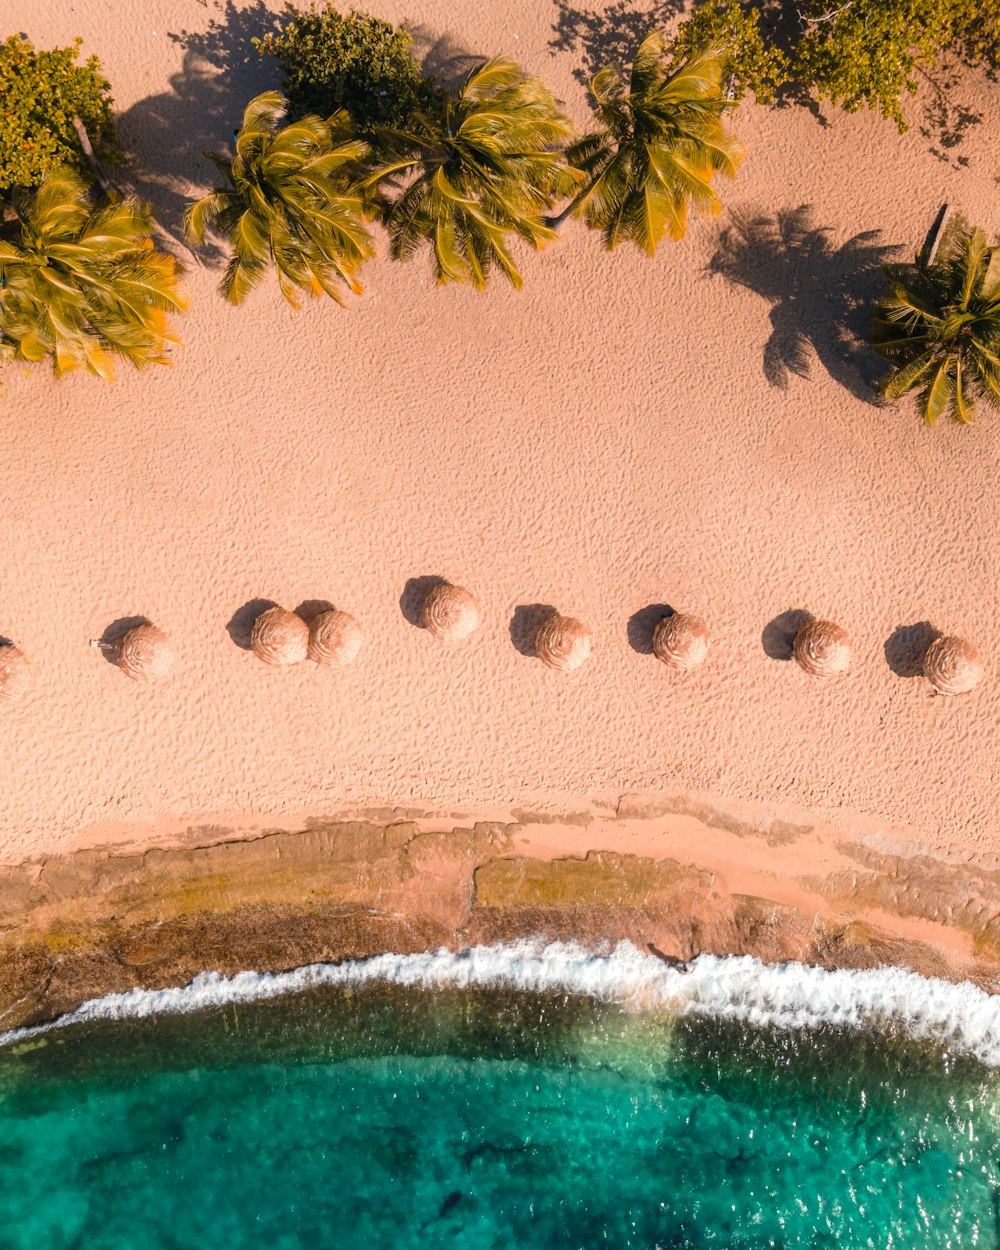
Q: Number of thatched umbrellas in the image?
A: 9